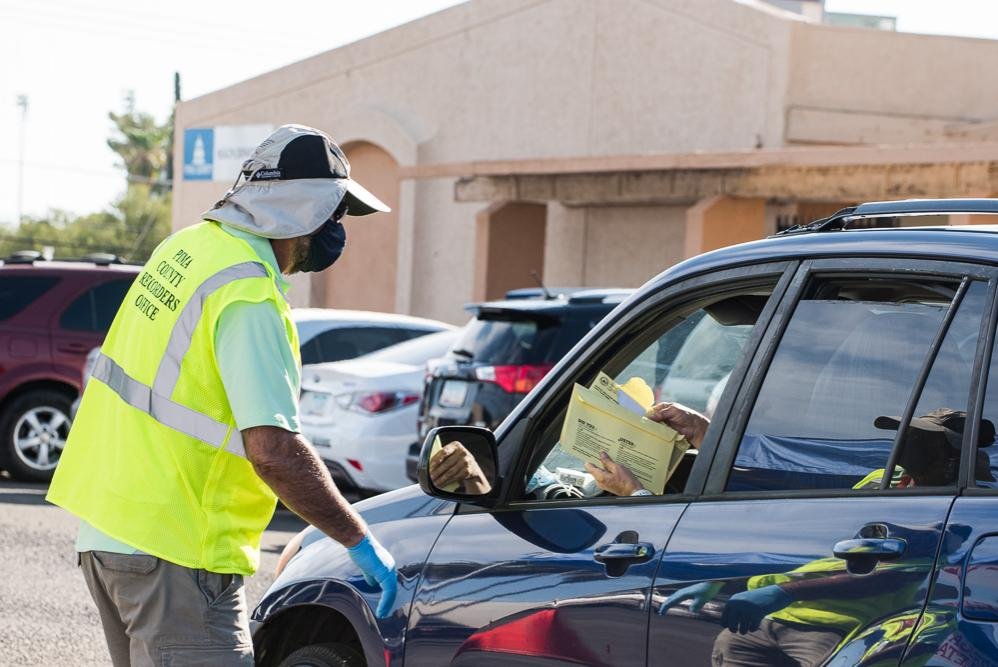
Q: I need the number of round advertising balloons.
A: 0